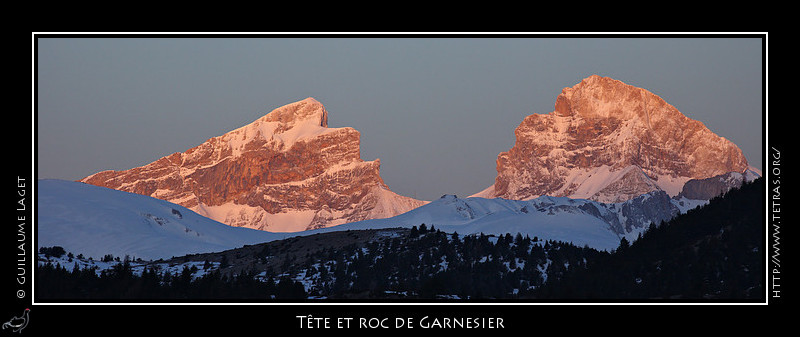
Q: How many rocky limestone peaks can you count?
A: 2